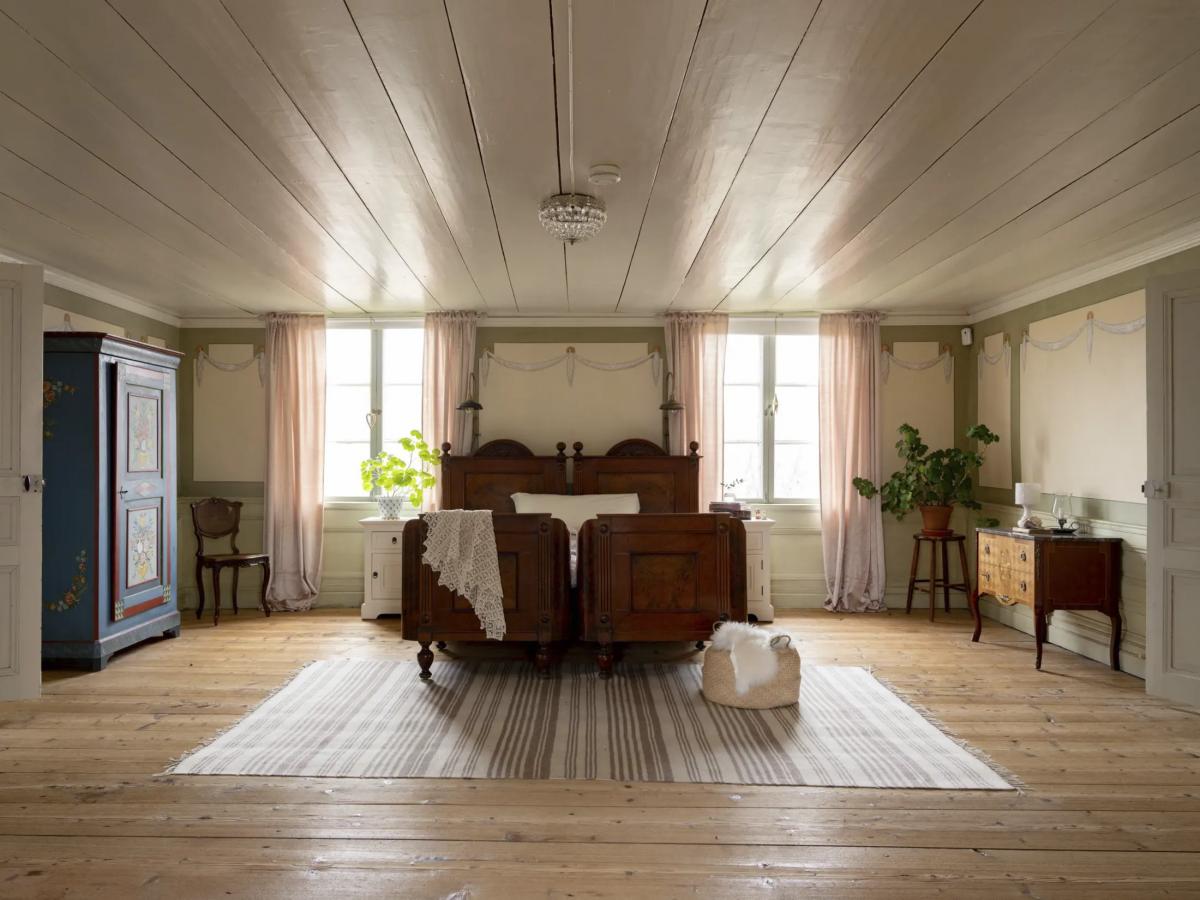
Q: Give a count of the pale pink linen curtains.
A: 4